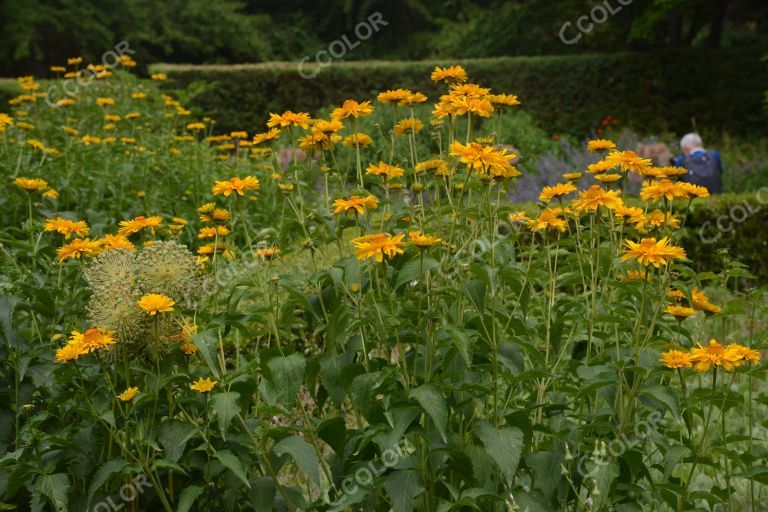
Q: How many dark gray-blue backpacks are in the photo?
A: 1